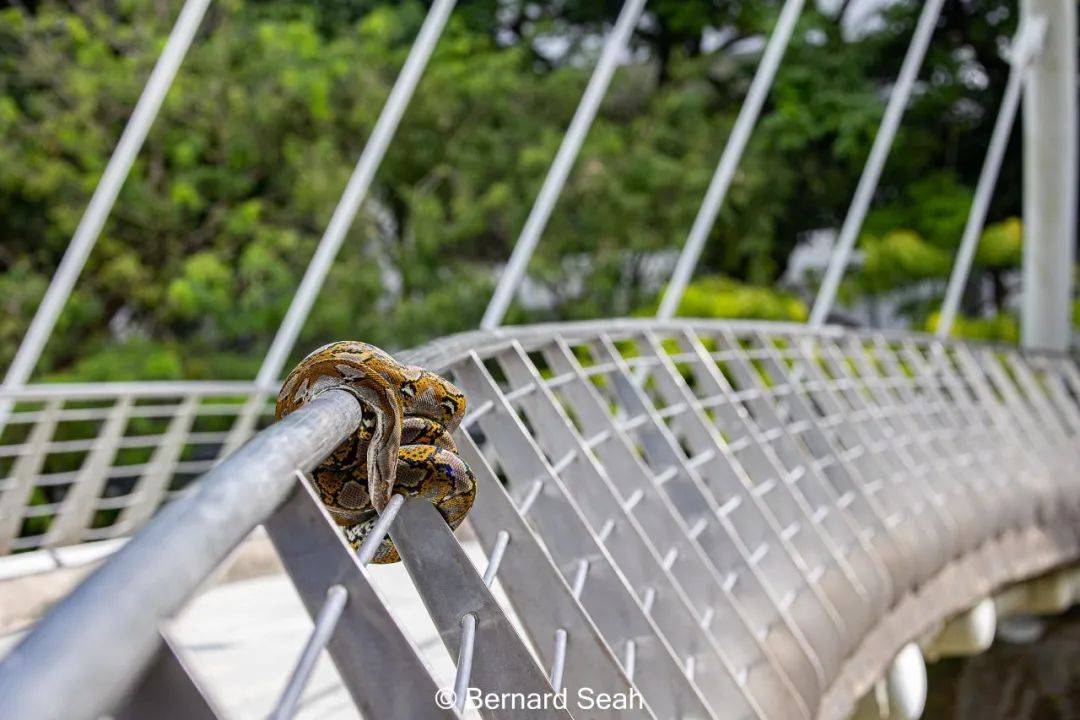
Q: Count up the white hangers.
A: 6